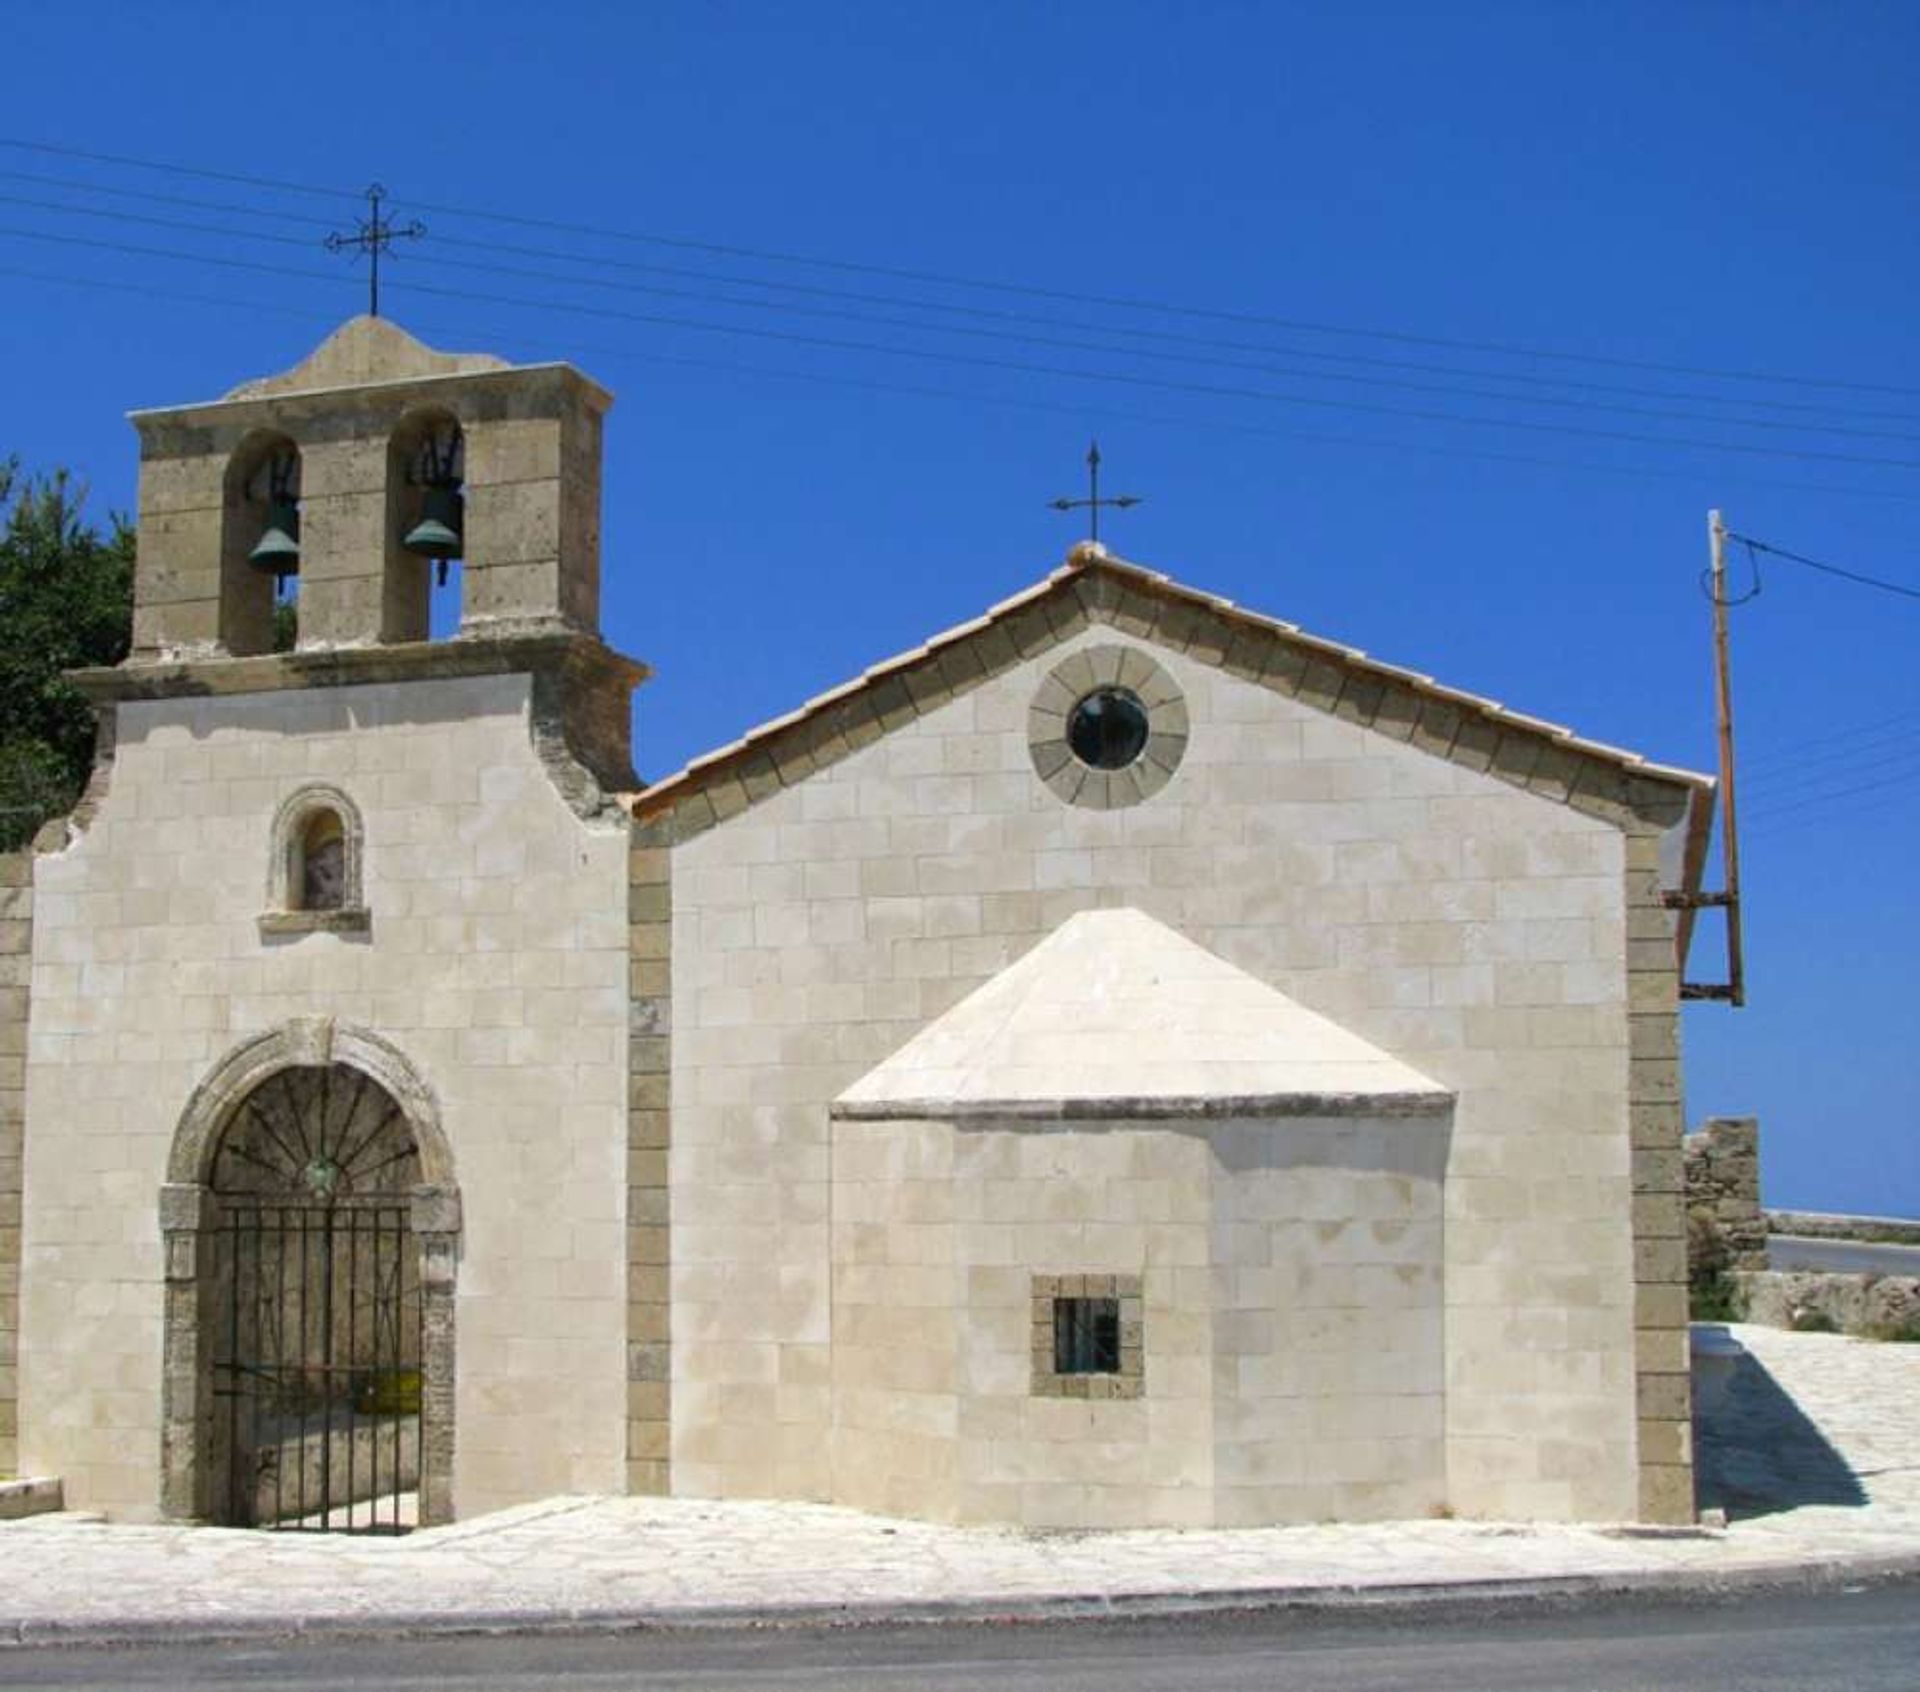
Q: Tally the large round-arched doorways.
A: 1